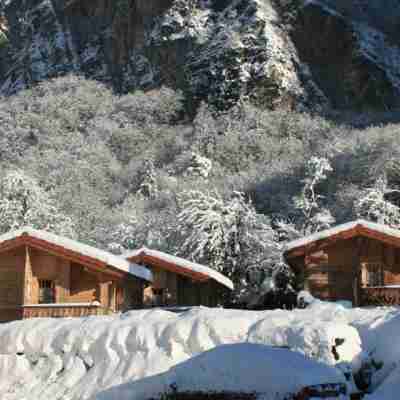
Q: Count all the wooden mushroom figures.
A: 0